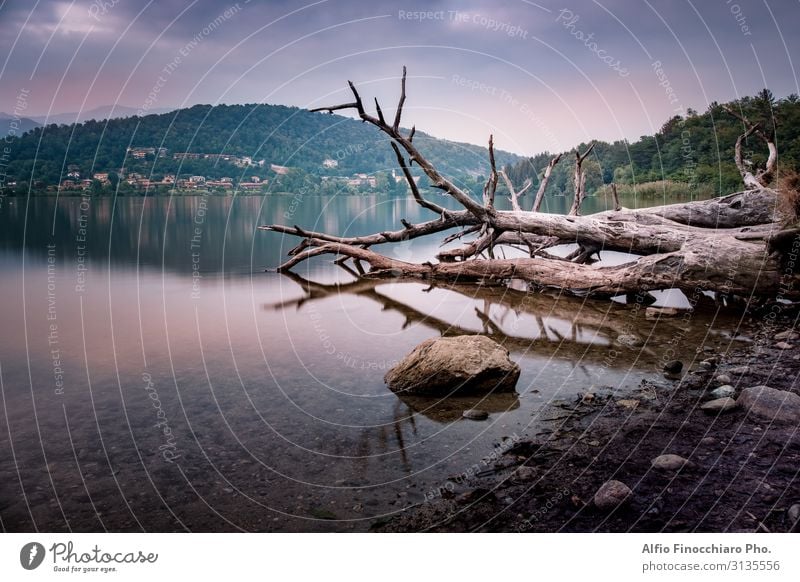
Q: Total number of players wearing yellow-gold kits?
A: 0